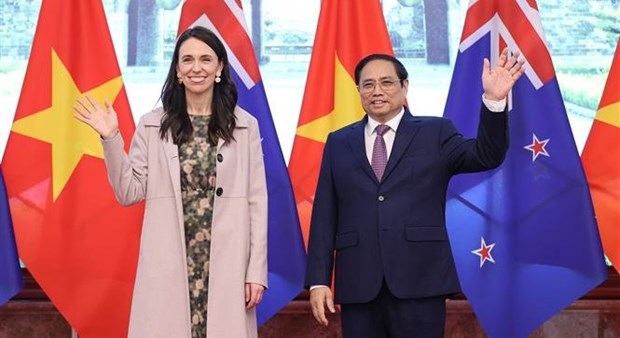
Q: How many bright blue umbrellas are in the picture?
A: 0